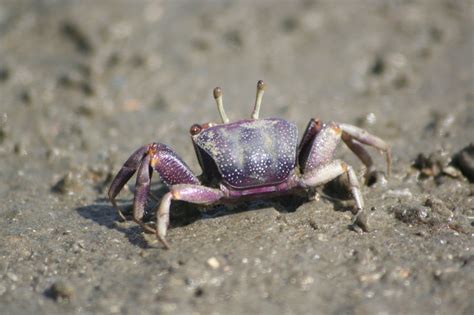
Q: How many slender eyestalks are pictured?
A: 2